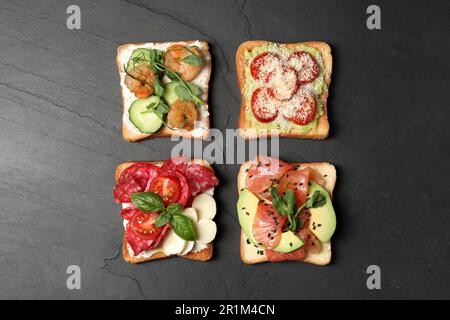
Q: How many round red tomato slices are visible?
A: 7